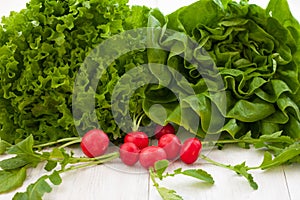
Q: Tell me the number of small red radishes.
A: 7